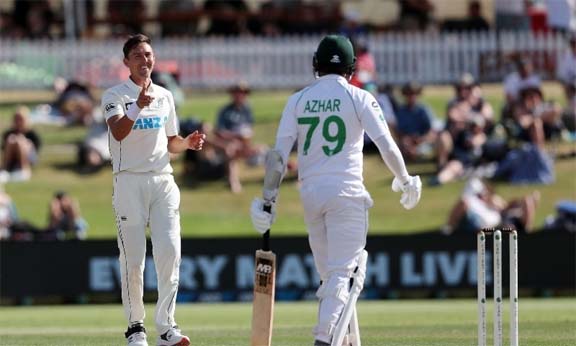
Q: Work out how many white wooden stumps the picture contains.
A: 3